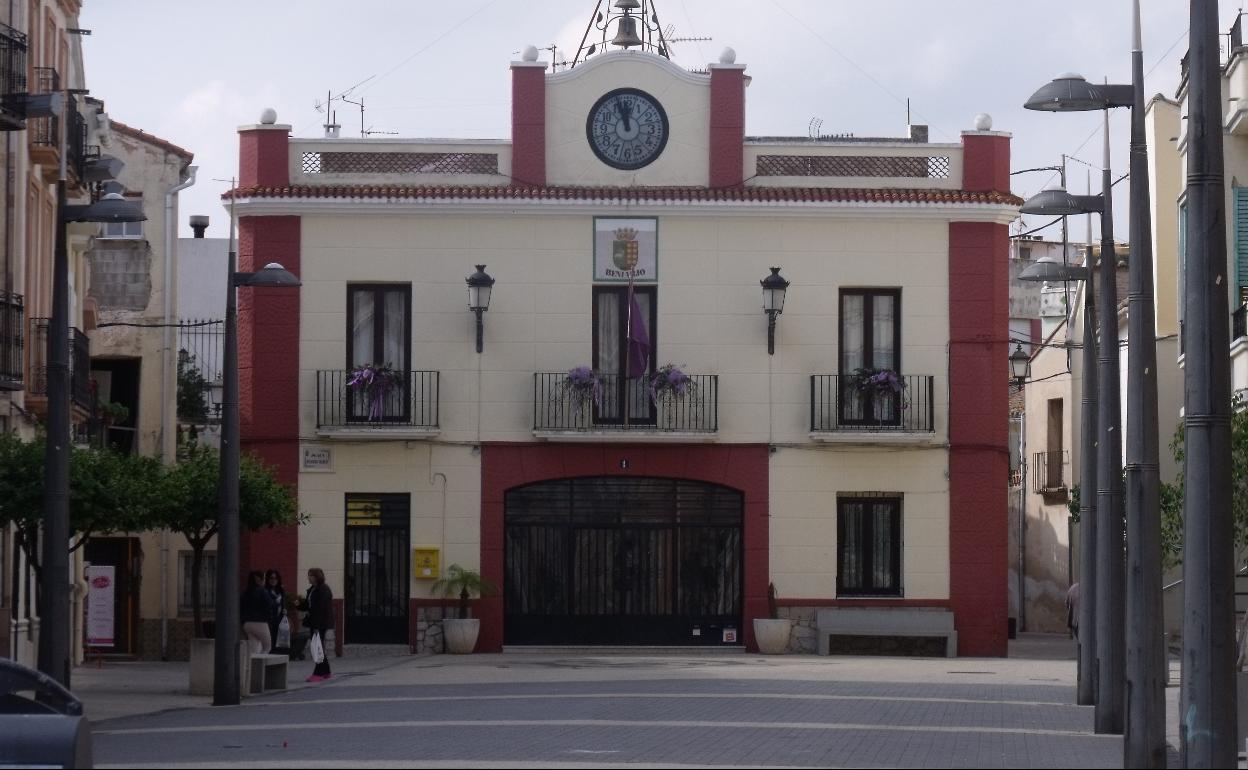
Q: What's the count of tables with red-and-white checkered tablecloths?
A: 0